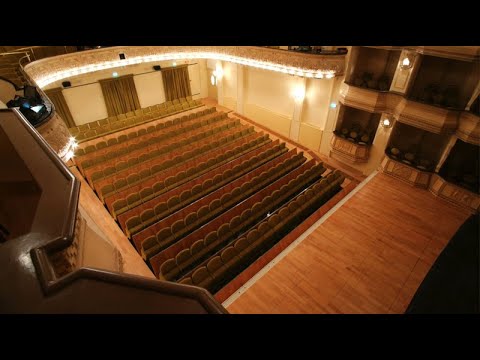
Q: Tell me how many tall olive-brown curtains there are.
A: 3